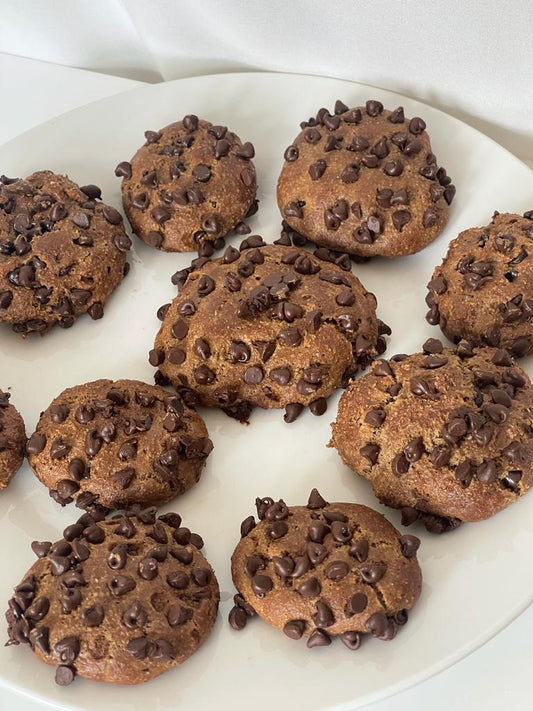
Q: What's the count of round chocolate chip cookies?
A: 10